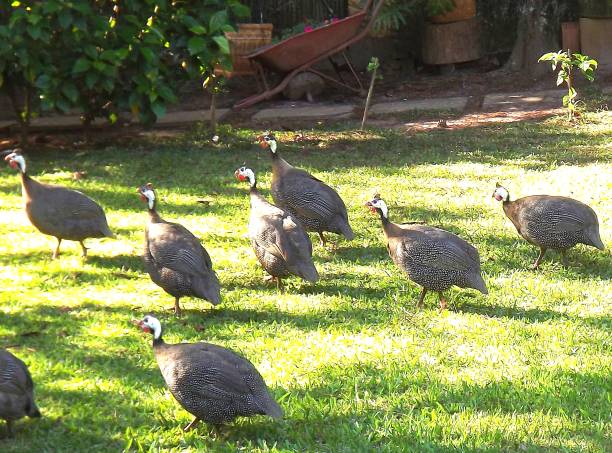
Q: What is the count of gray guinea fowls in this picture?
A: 8